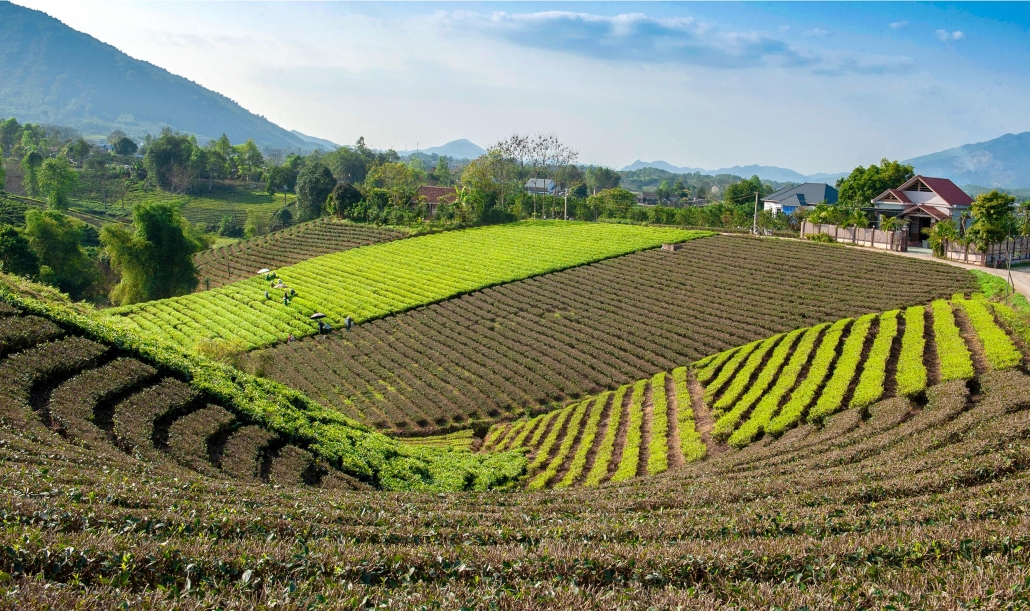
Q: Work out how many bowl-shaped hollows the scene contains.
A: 1